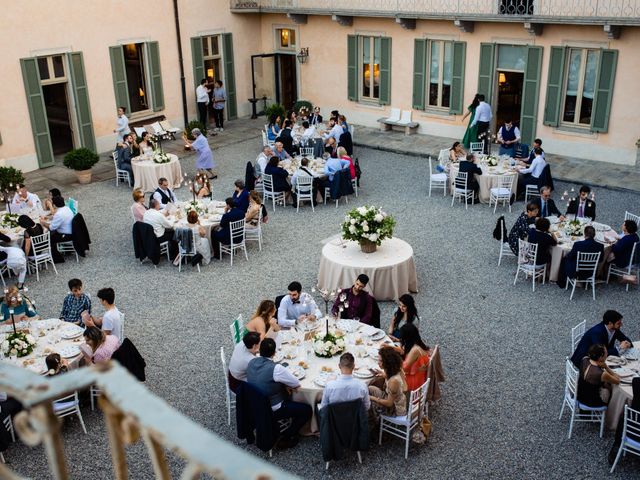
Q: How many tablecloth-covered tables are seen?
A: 11